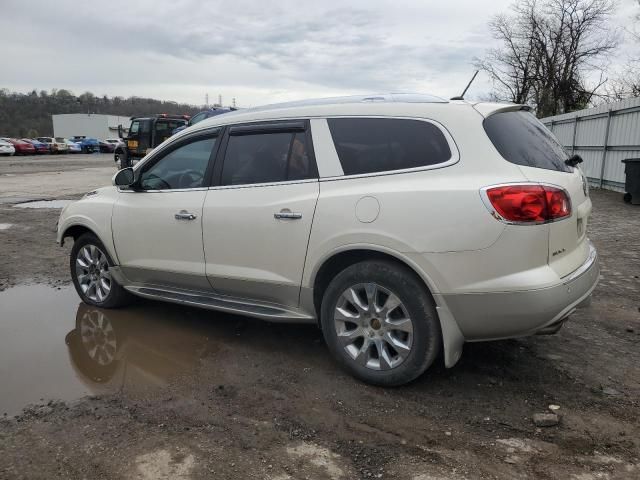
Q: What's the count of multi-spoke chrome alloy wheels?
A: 2